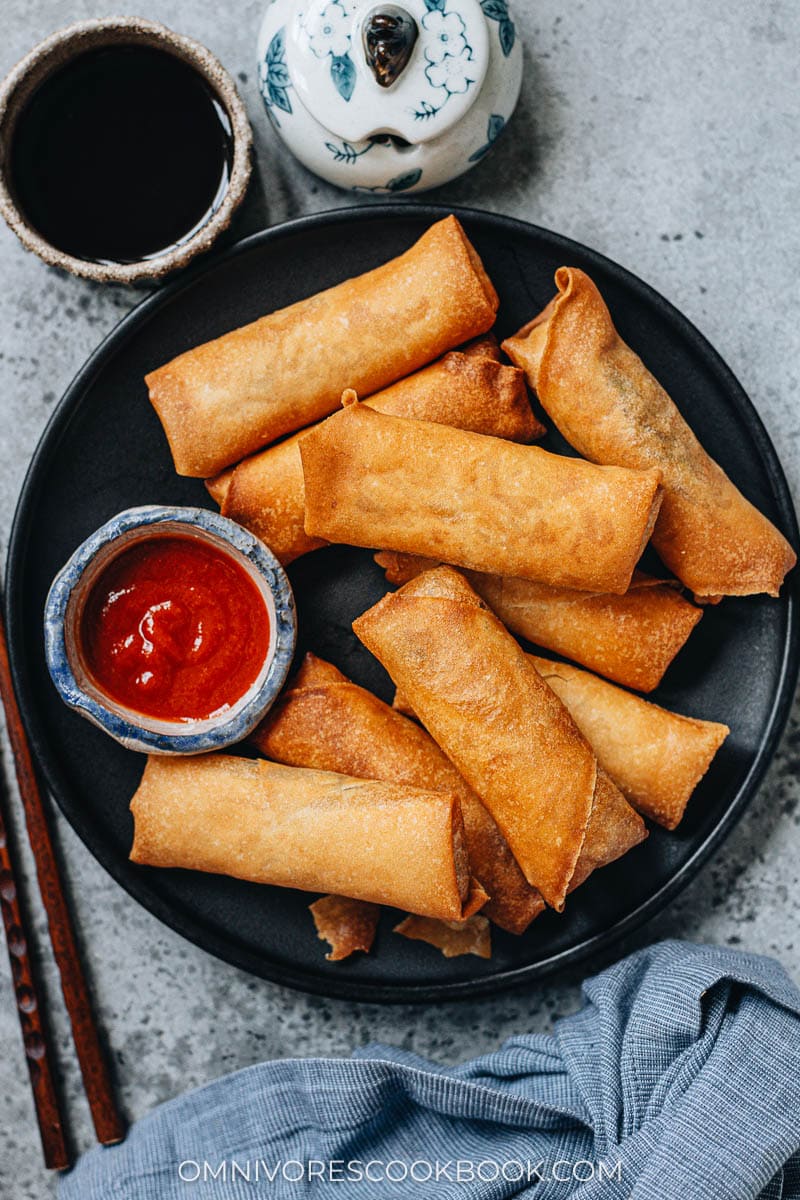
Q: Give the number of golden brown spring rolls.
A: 9